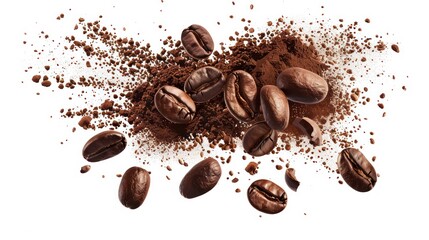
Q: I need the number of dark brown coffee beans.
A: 12